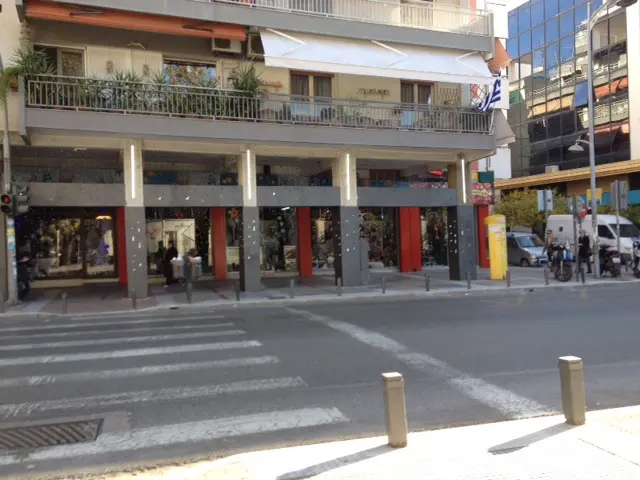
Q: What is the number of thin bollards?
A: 13